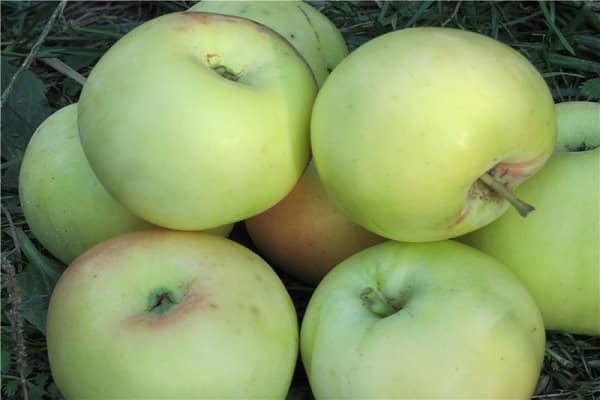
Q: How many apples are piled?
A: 8